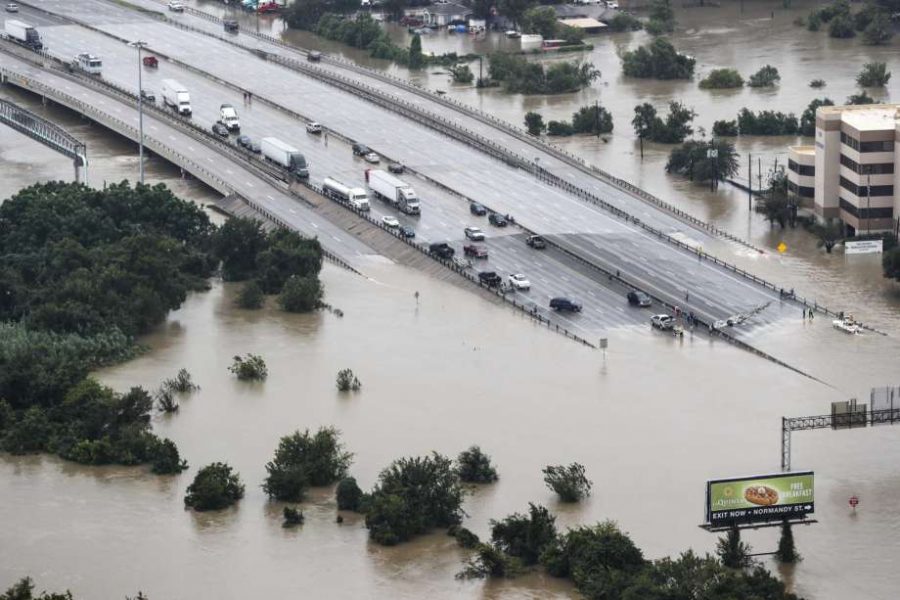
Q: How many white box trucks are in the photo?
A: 4